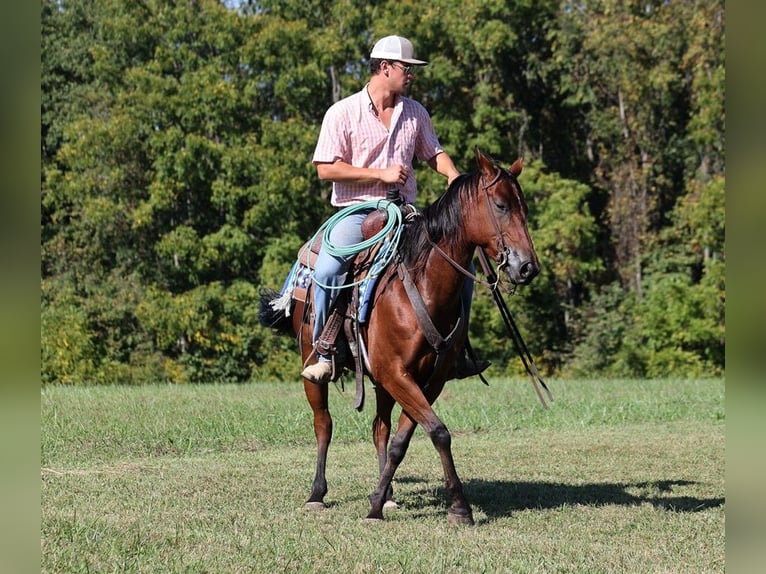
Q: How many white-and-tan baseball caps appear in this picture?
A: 1